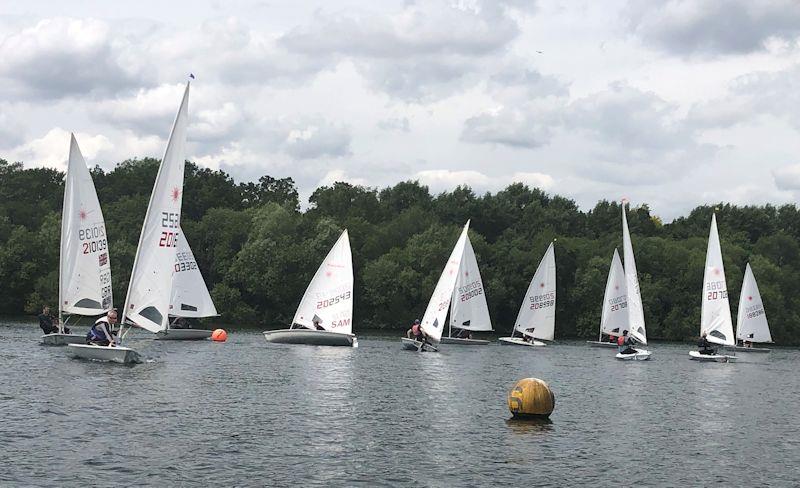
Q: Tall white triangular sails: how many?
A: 11